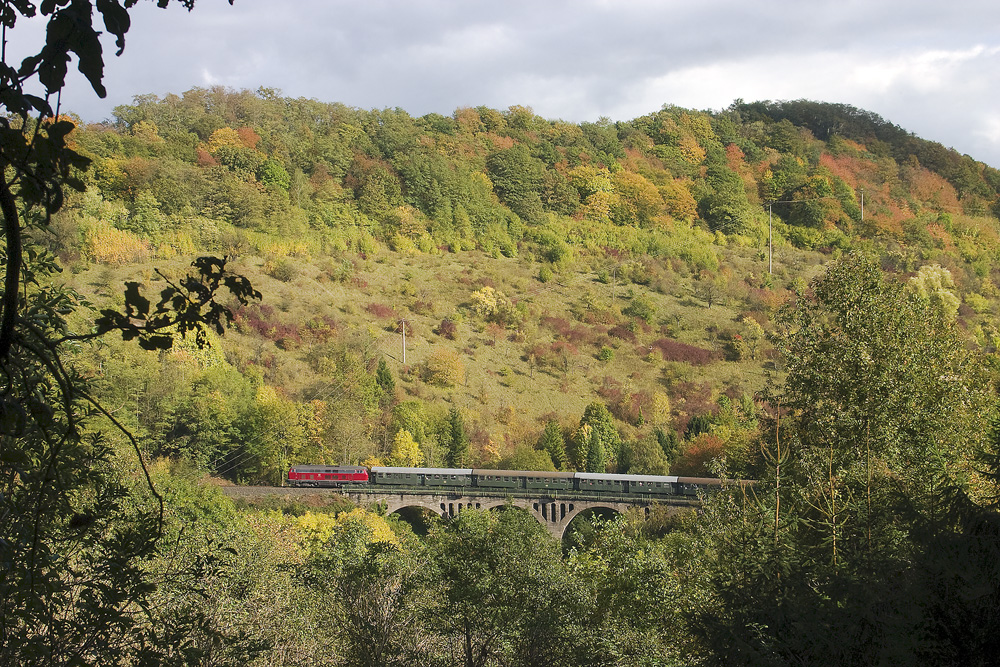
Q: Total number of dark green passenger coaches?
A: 4